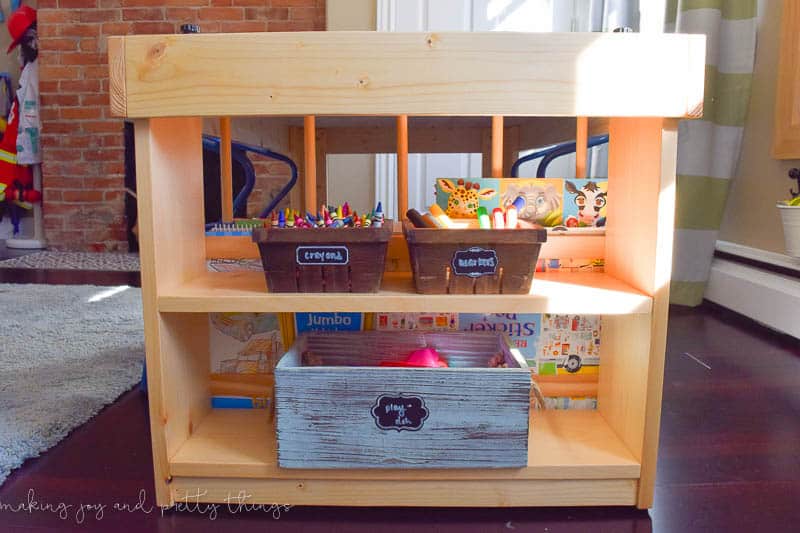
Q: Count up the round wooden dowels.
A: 5